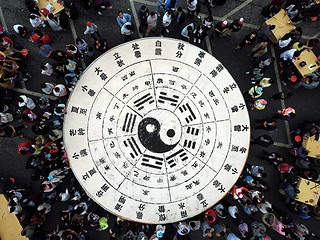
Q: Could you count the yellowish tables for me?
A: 6